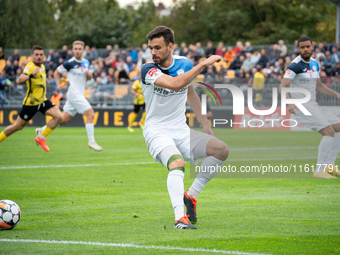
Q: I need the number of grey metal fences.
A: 1